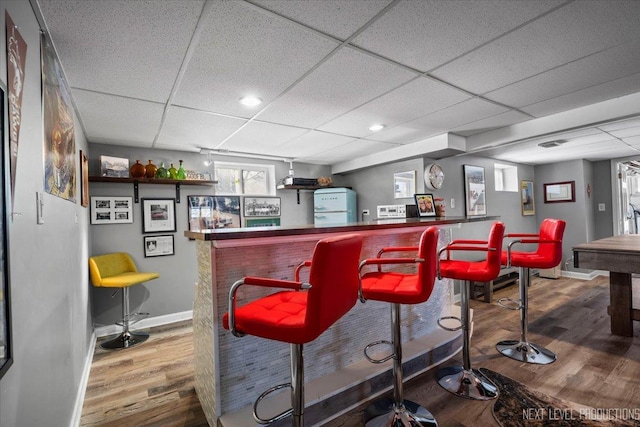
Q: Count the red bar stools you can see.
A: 4